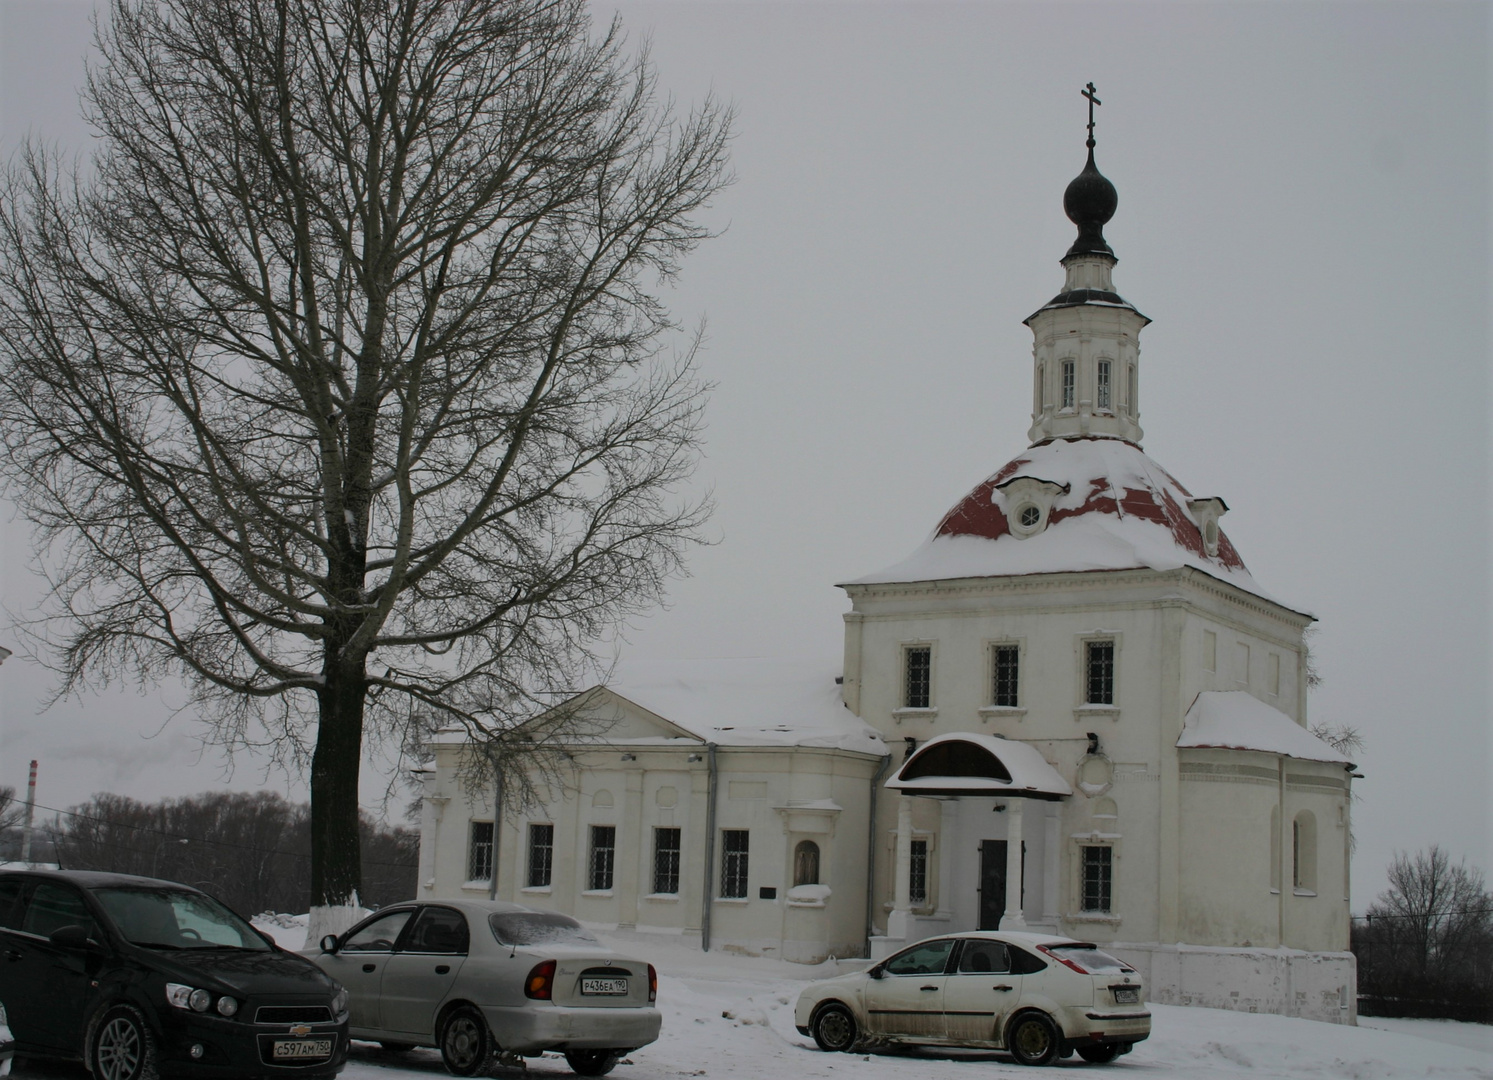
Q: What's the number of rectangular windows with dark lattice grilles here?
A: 10